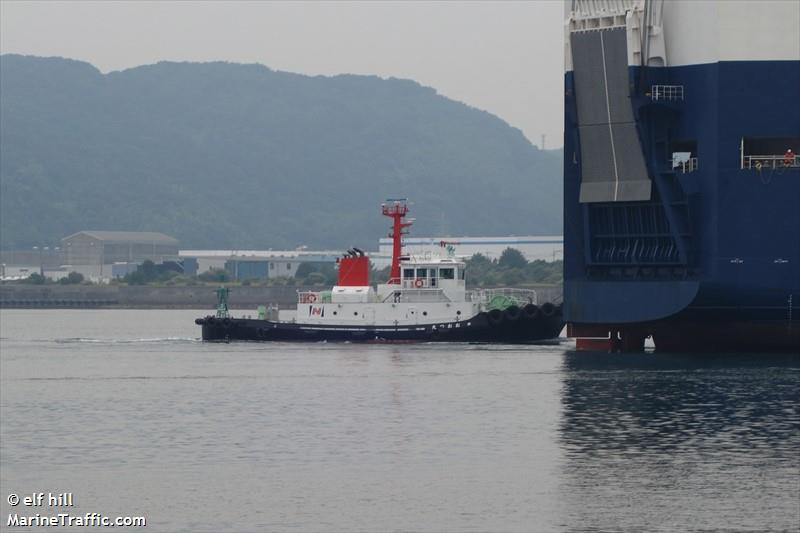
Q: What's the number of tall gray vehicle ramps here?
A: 1